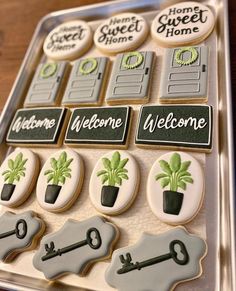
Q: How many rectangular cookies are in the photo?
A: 7